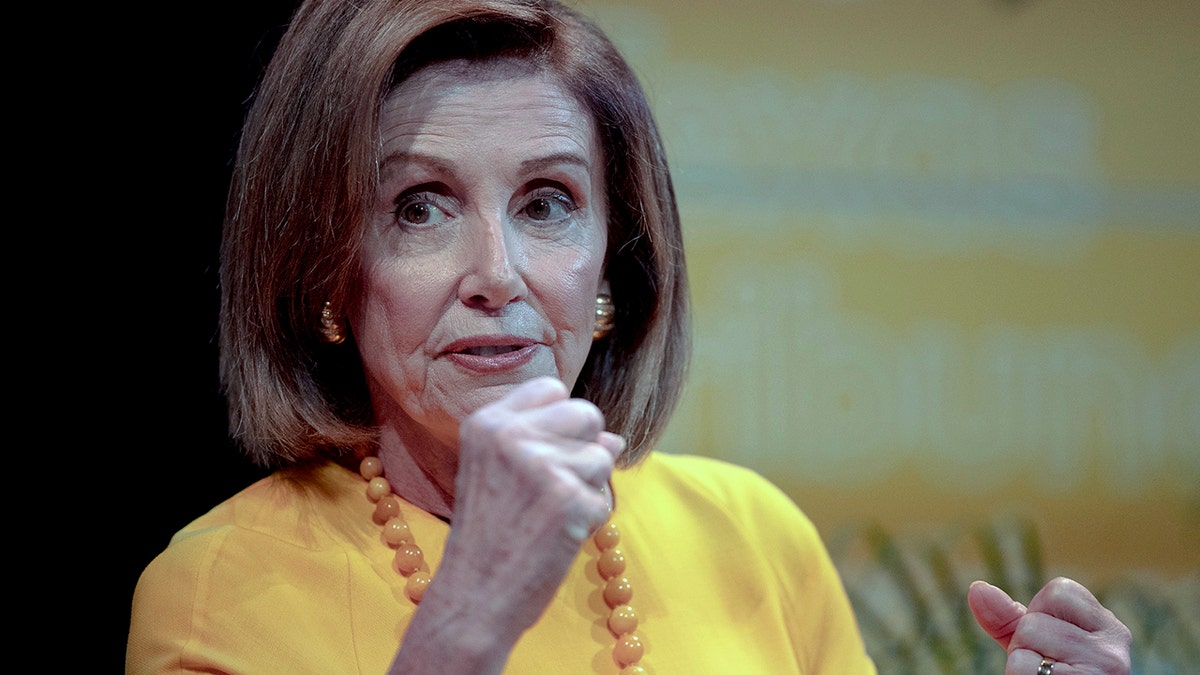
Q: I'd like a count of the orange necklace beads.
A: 12